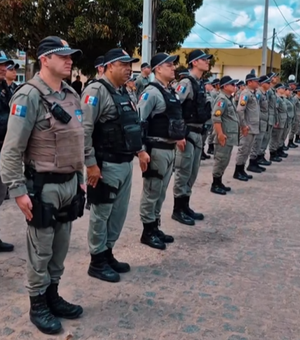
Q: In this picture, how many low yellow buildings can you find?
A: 1